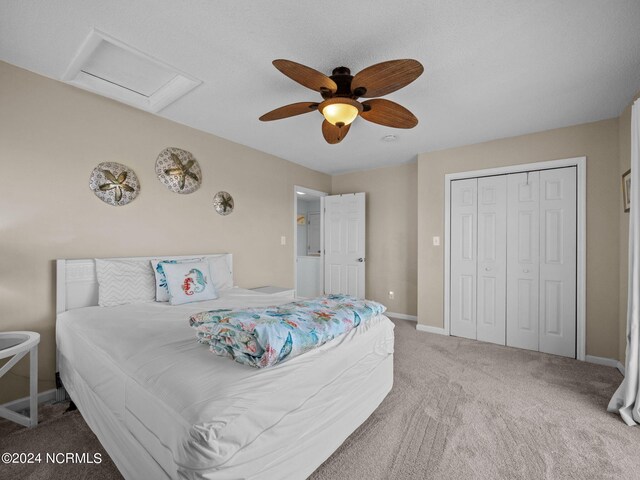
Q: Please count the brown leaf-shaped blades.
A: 5